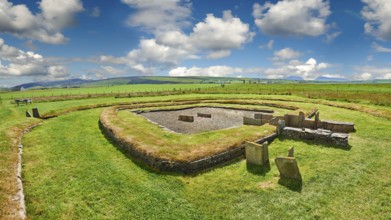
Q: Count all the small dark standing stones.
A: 2